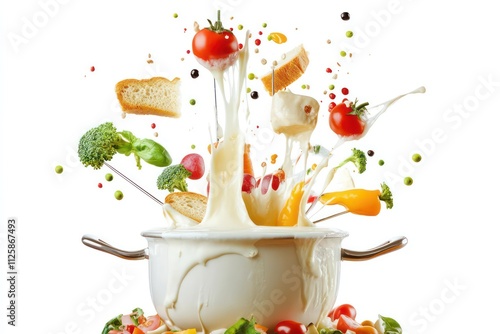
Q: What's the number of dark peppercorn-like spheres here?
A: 4